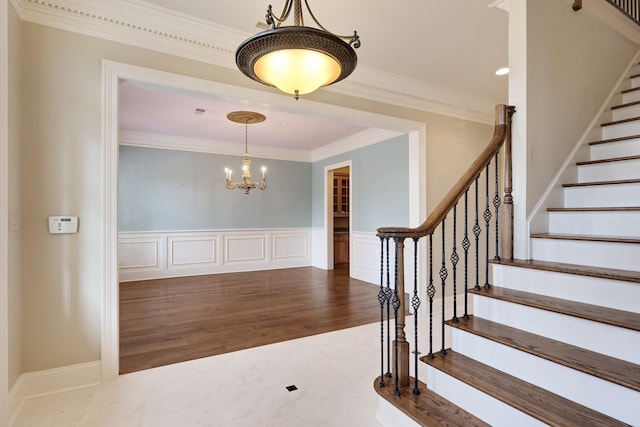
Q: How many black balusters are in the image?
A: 11